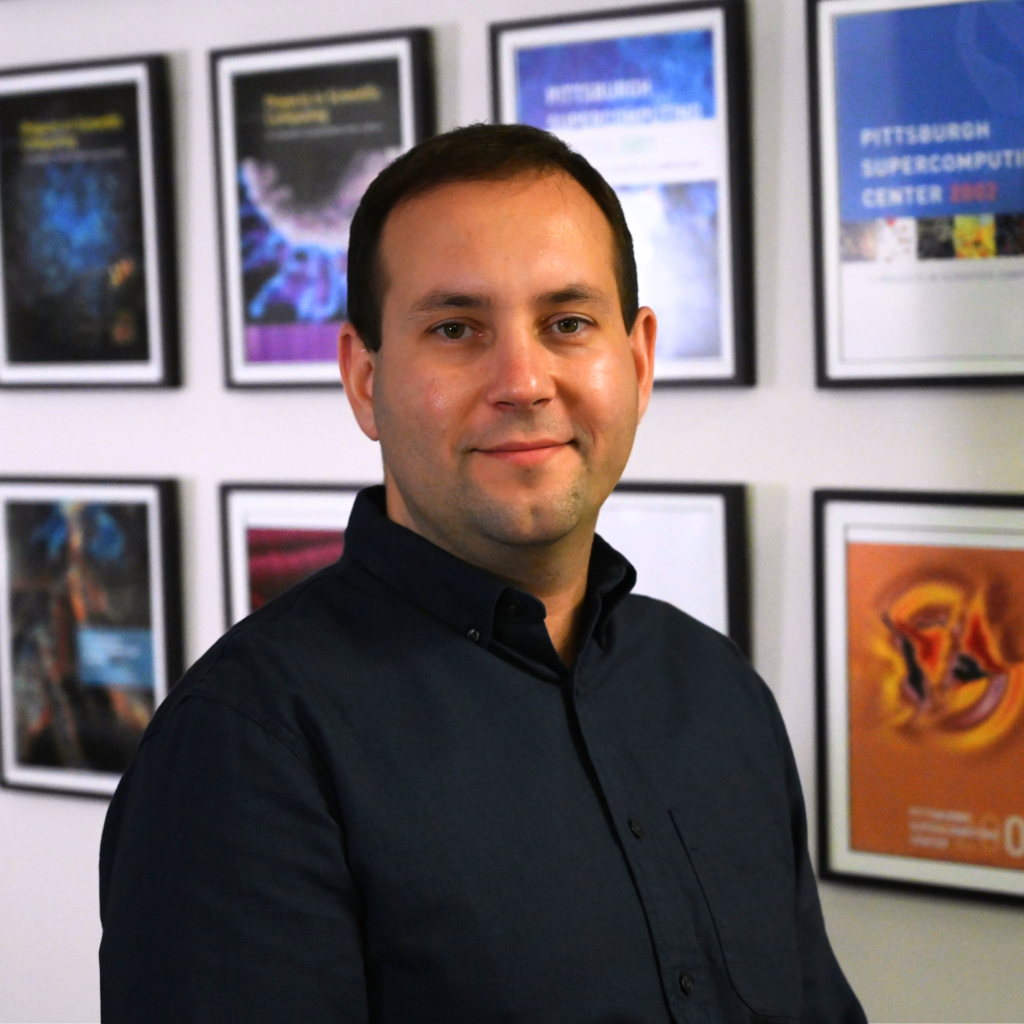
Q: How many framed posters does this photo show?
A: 8